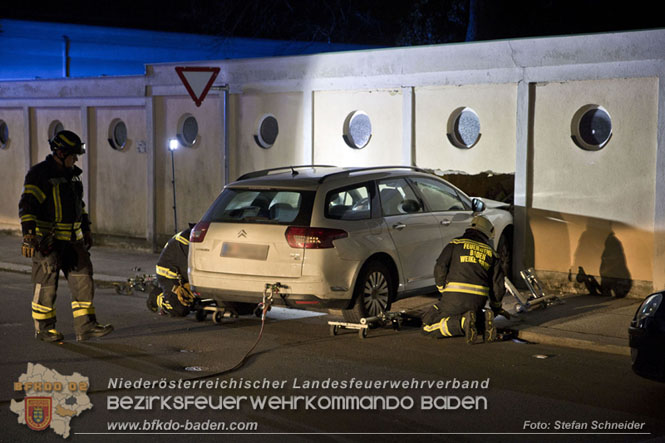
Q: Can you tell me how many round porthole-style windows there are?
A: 8